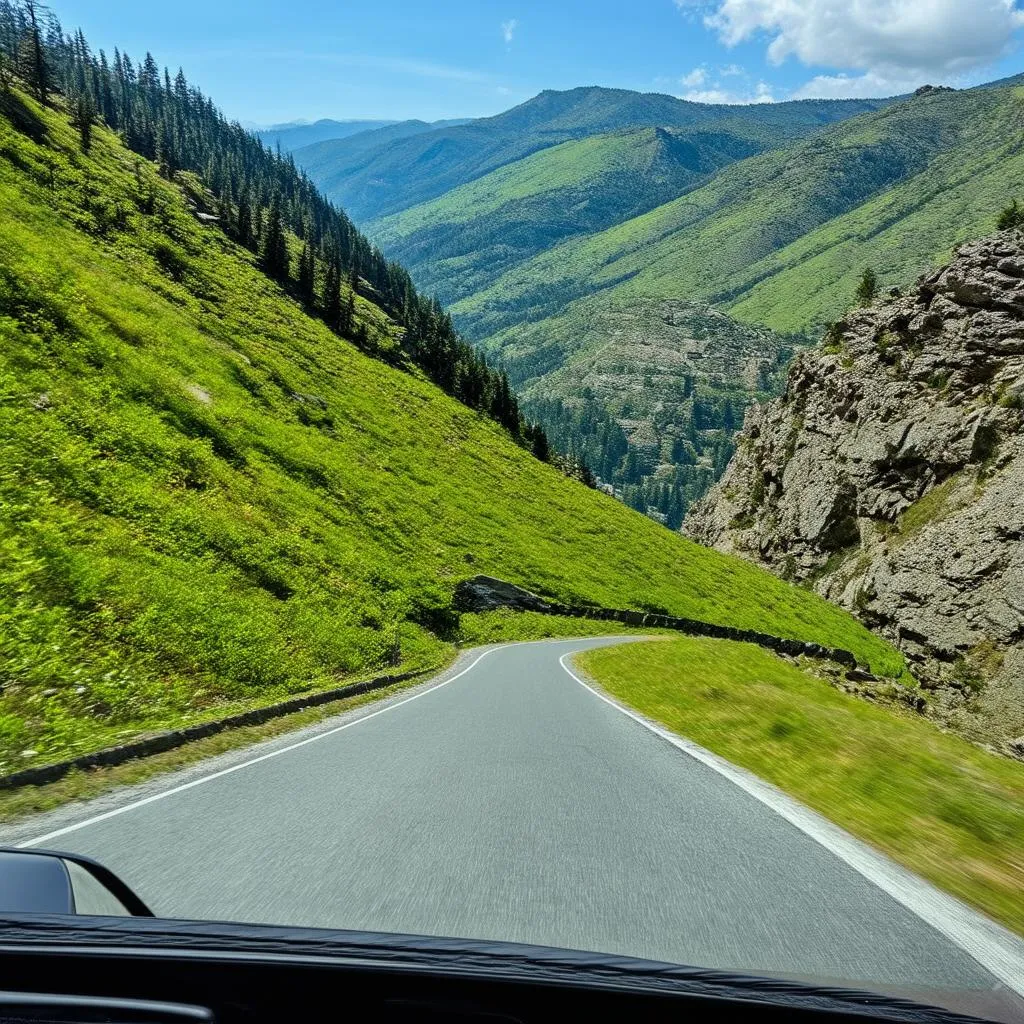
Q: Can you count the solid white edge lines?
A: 2